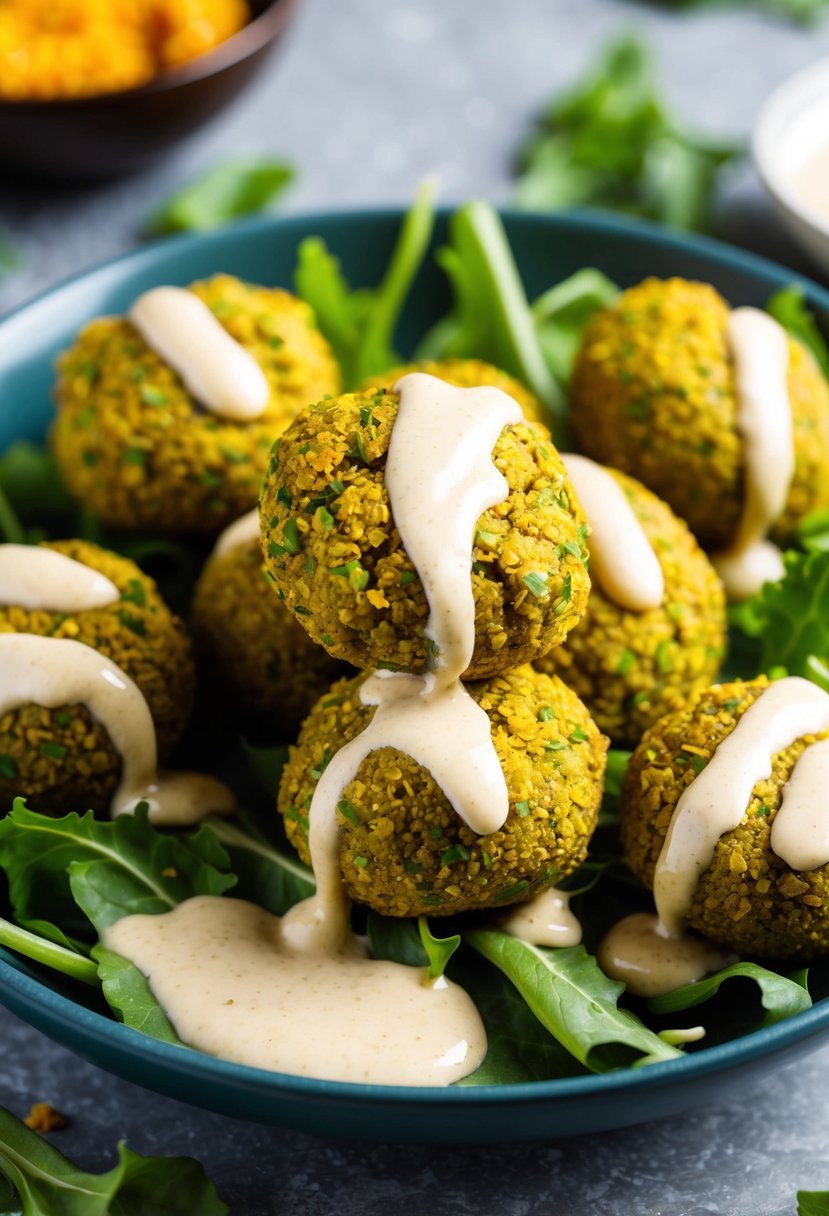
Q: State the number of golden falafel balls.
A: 9